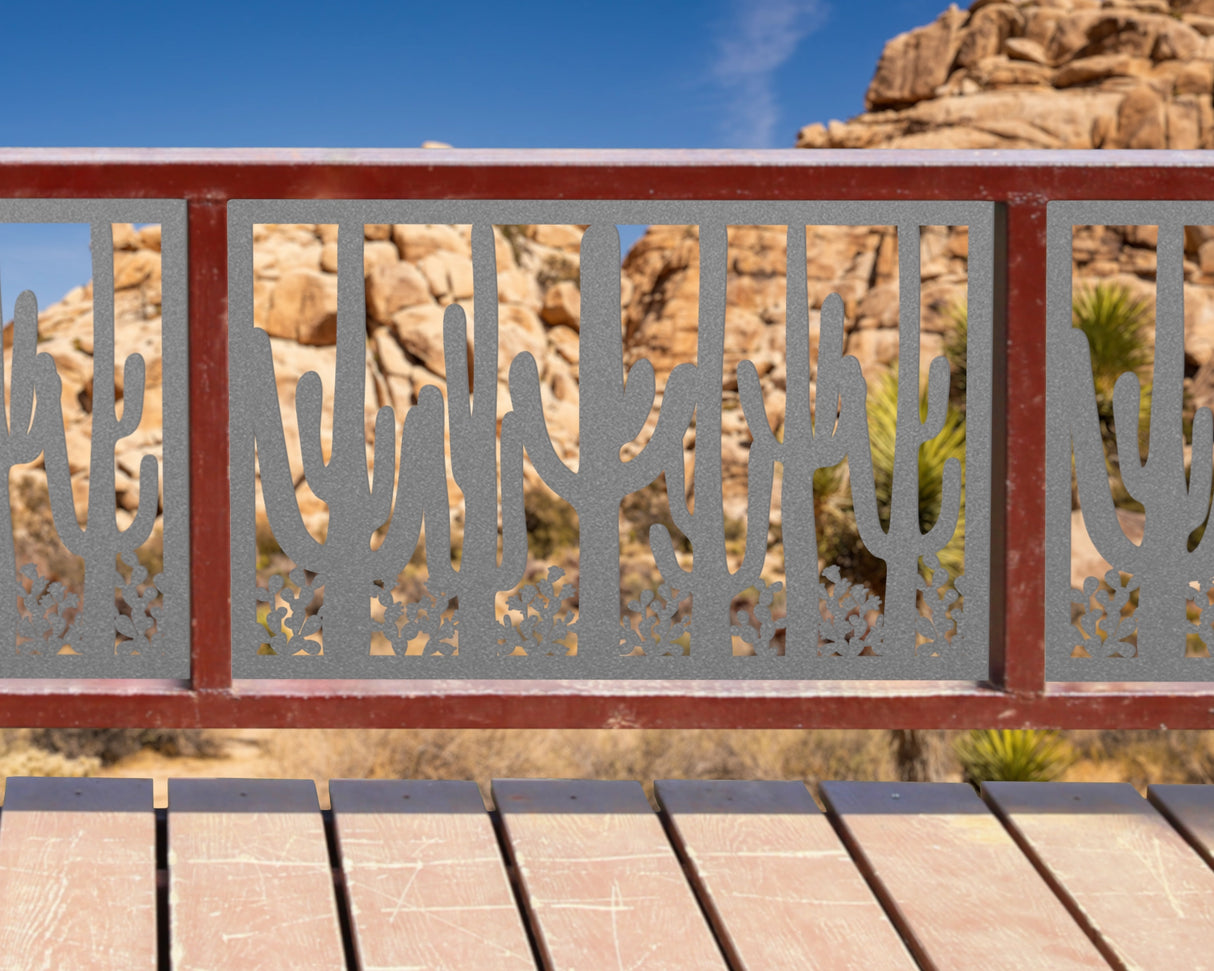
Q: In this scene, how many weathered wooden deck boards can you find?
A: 8